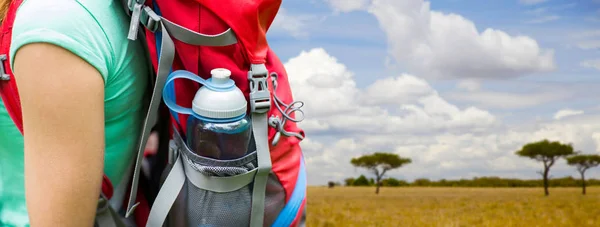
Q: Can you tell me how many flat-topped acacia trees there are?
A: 3